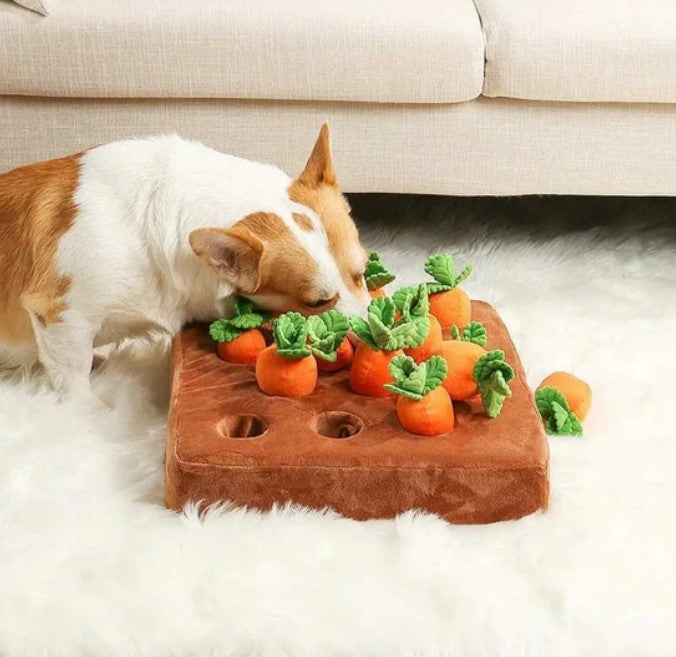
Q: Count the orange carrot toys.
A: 11